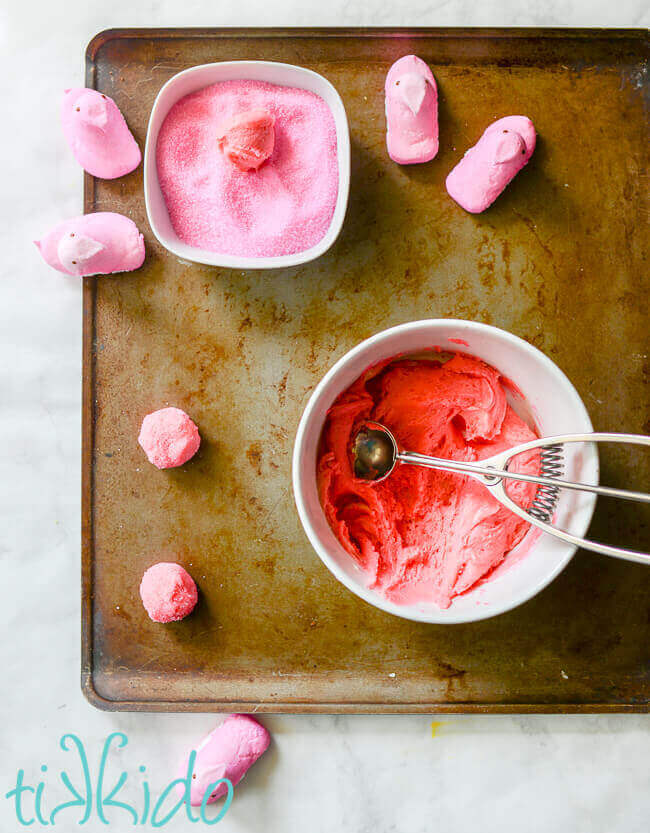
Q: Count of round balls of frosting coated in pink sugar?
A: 2